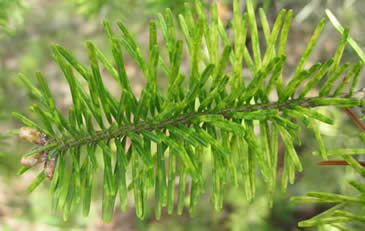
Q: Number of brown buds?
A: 3